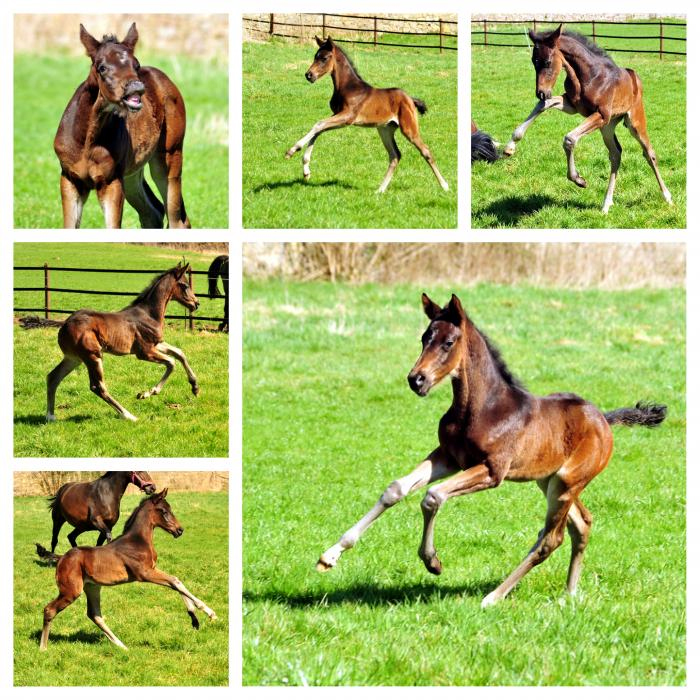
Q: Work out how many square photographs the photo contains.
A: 6